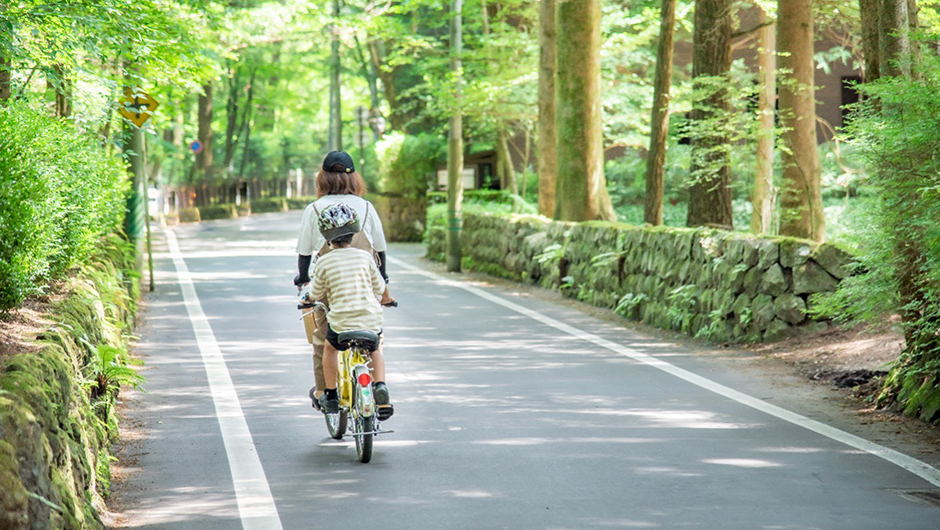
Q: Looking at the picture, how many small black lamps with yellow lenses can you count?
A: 0